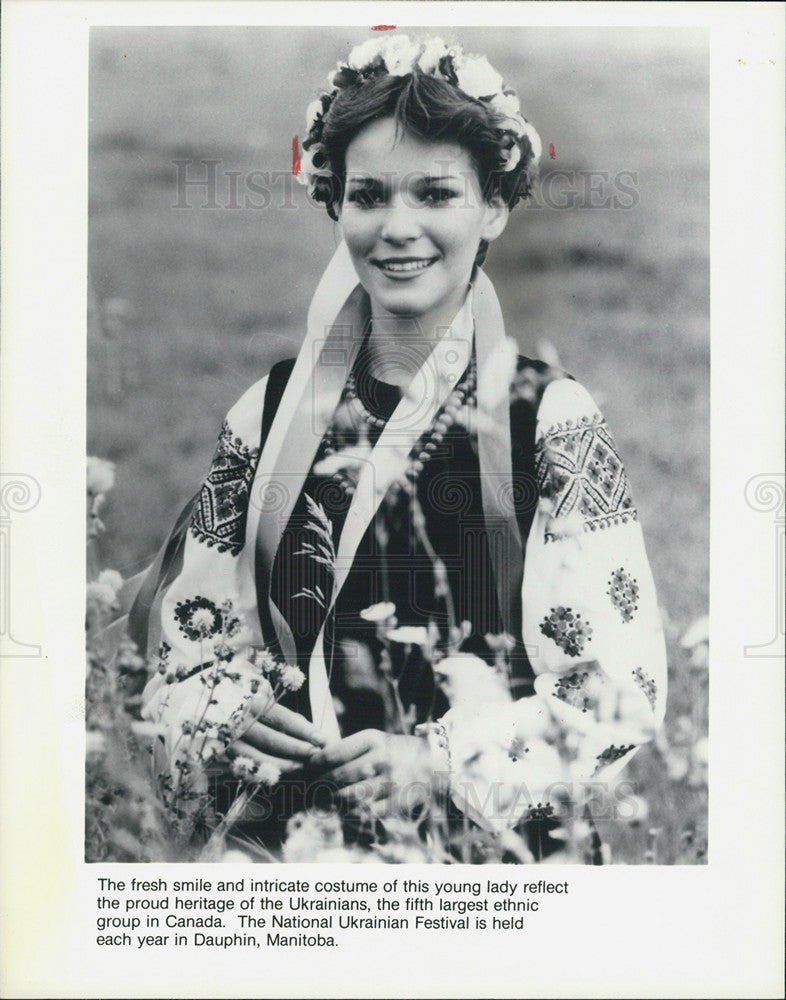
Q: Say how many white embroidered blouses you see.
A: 1